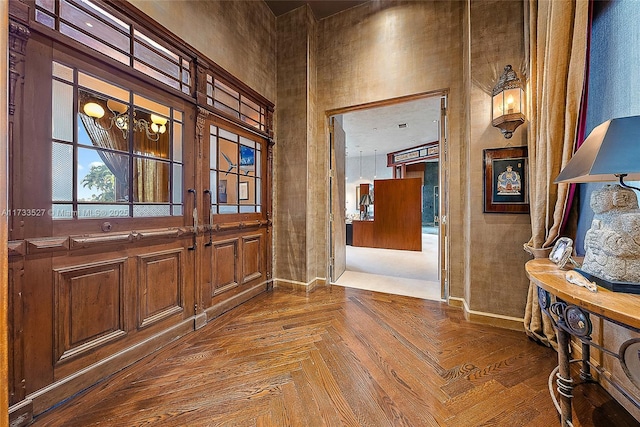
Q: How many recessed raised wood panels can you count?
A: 4